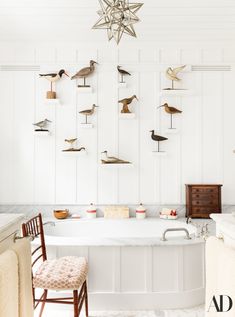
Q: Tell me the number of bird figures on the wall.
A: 11